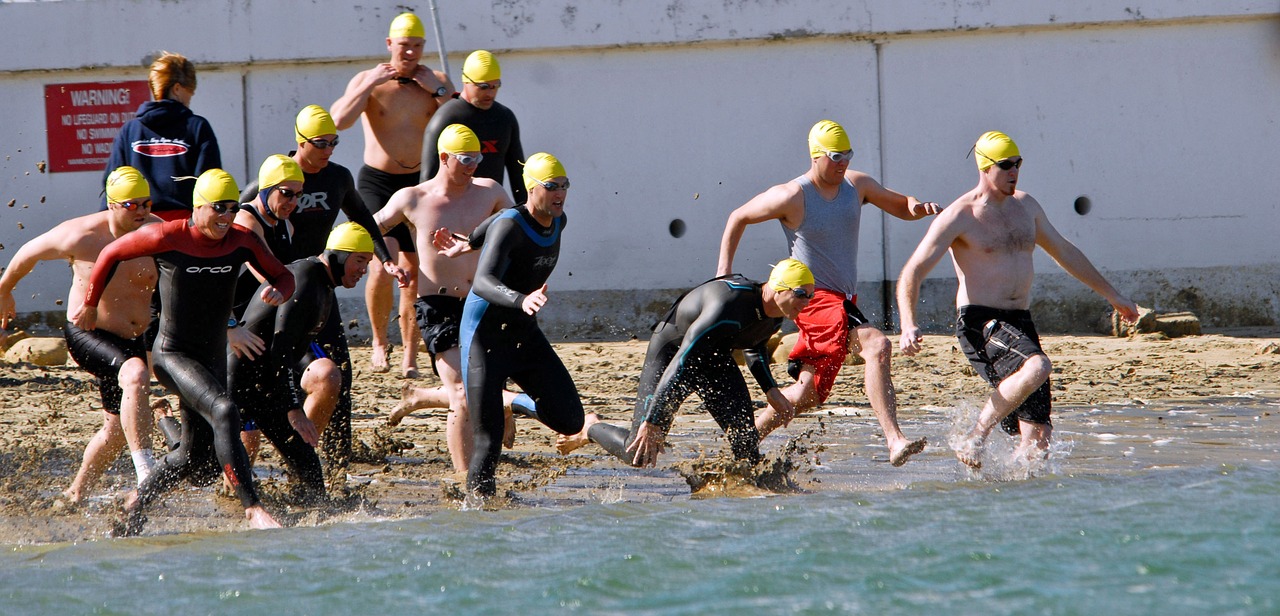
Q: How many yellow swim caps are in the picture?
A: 12